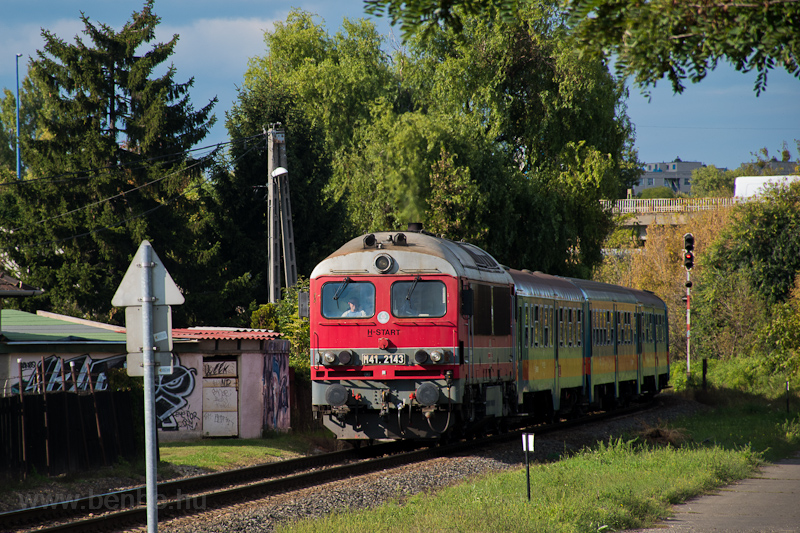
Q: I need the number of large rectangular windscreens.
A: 2